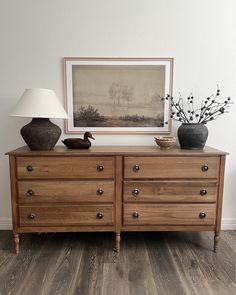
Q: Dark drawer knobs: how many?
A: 12